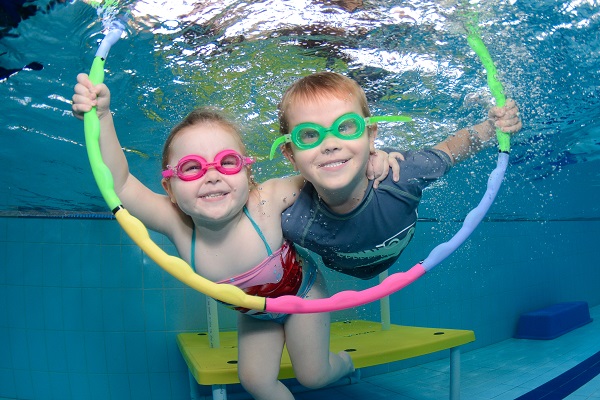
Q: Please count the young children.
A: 2